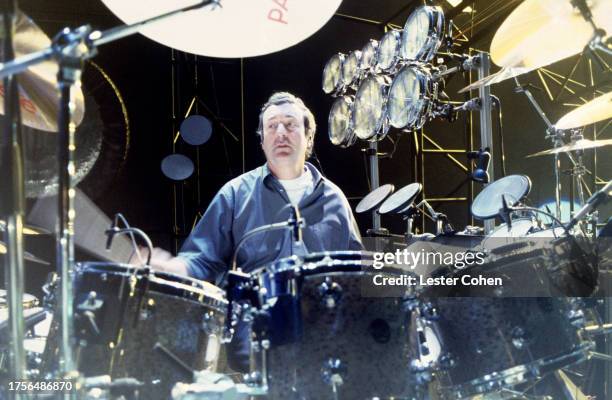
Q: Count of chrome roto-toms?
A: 8